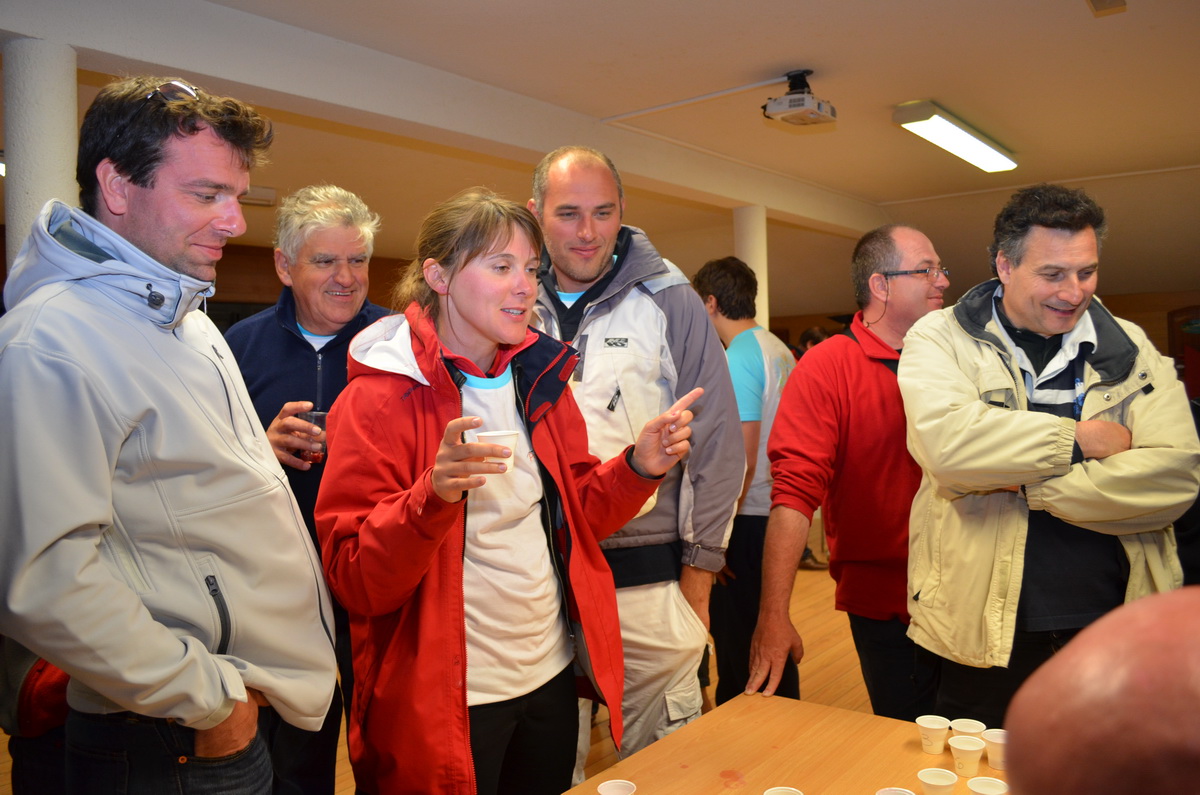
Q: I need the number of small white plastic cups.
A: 10